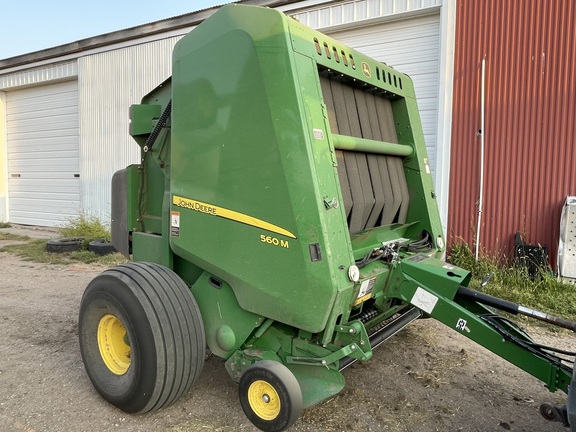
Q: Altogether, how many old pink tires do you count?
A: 0